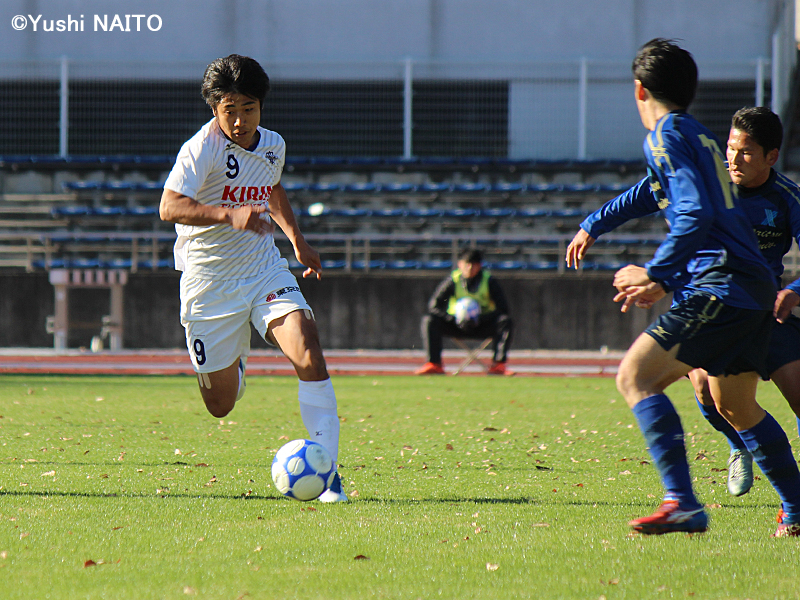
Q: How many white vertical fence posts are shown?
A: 4